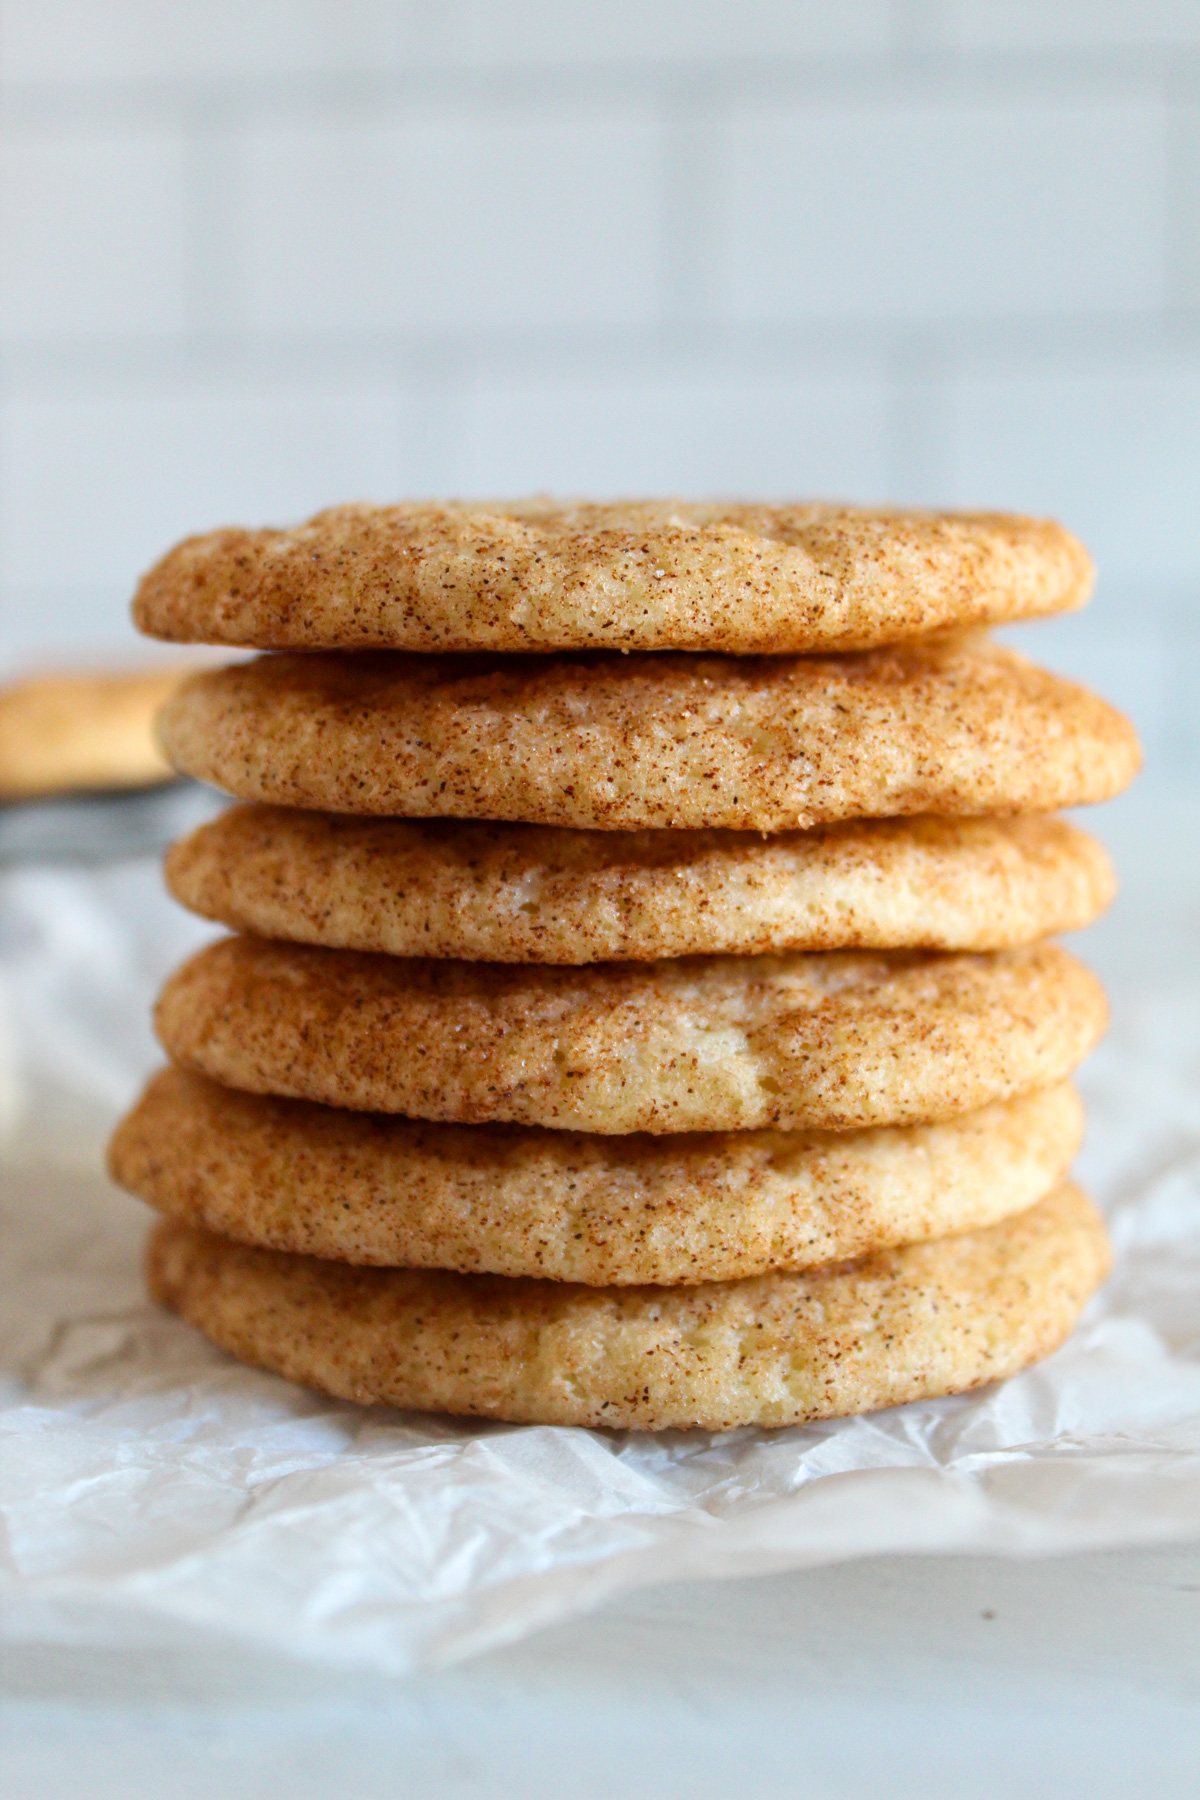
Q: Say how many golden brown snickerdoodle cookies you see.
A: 6